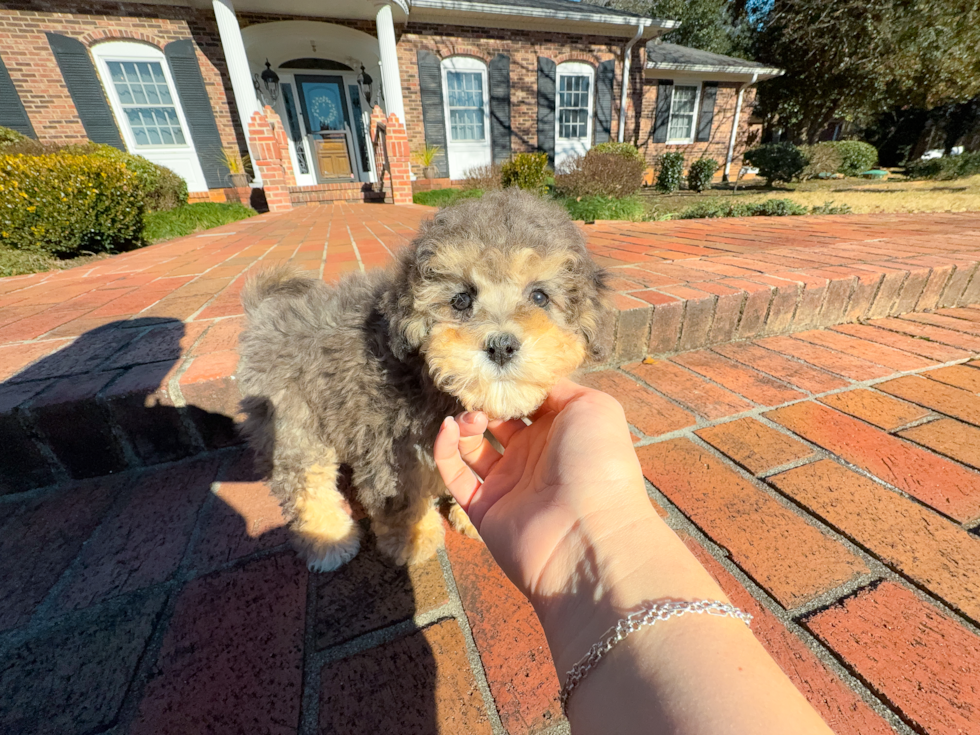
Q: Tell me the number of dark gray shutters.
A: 9